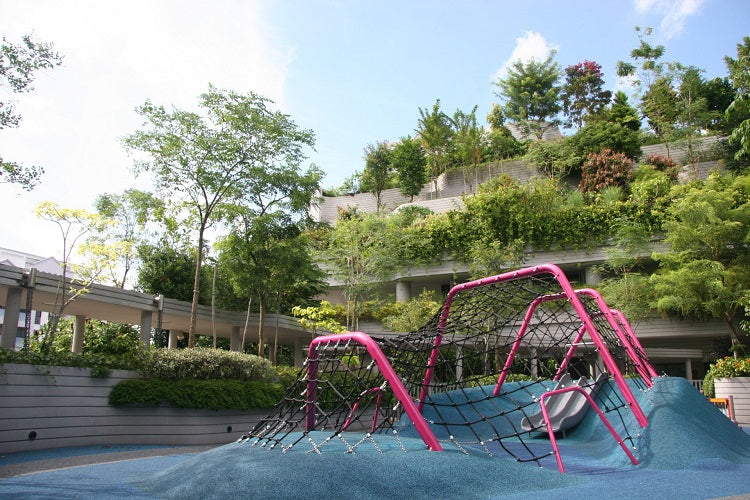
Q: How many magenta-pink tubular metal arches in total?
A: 6